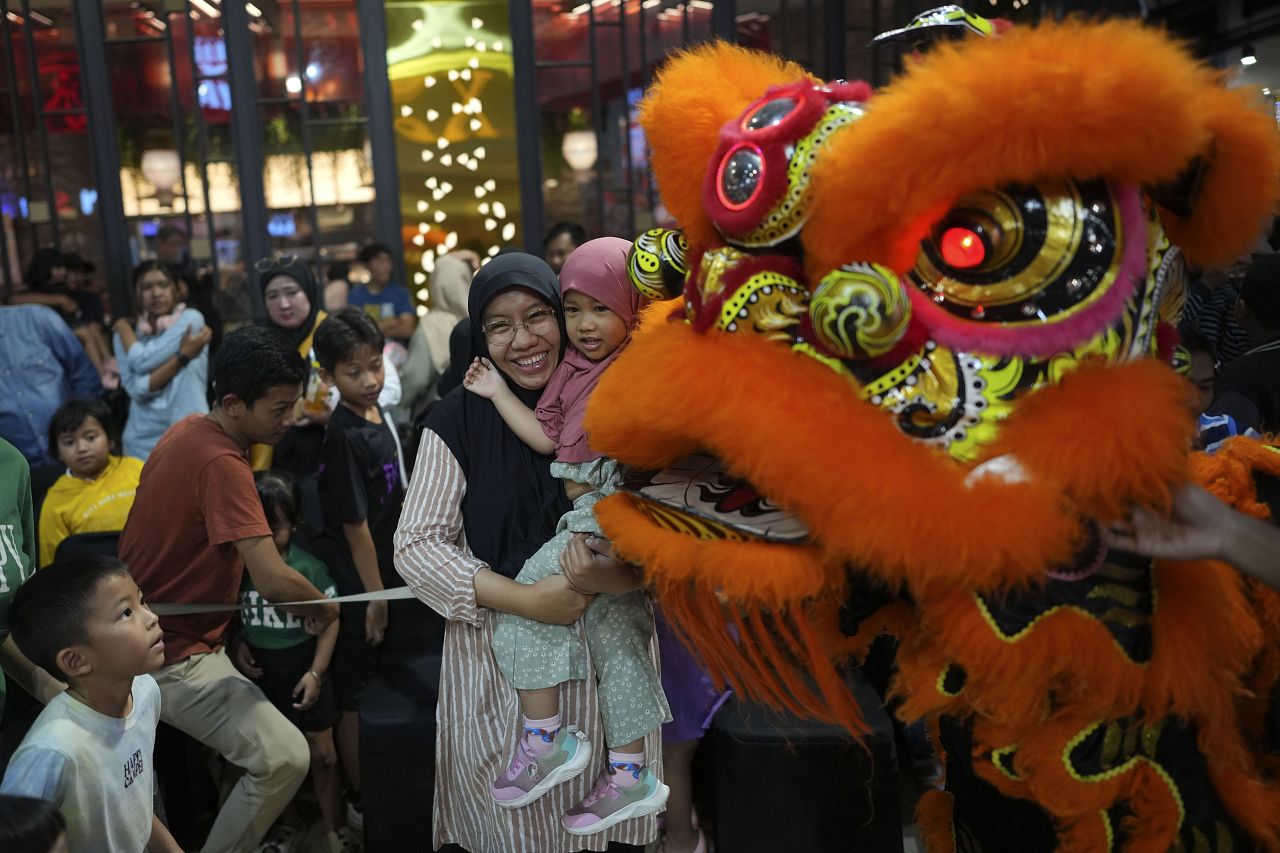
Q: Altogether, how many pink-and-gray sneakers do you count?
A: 2